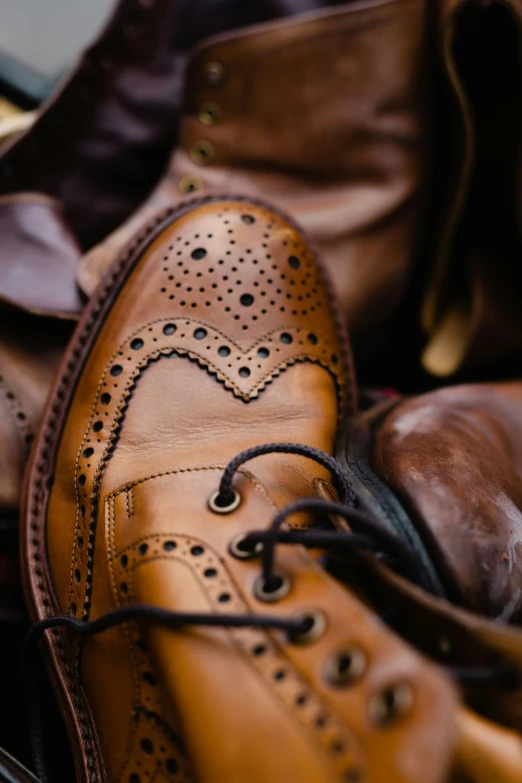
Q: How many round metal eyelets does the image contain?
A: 10